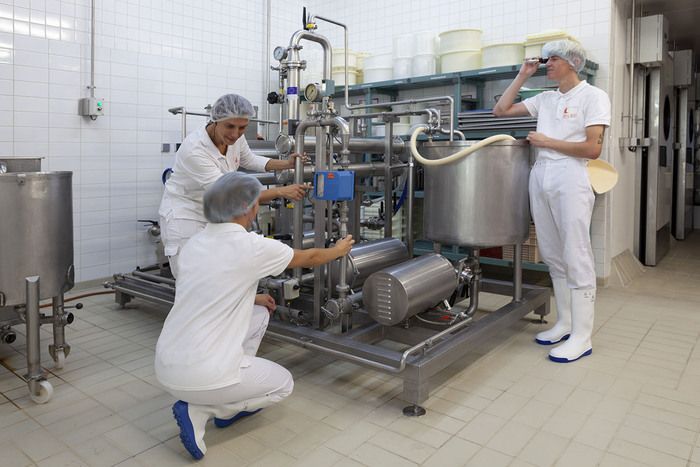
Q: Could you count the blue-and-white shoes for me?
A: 4